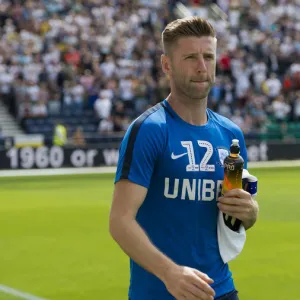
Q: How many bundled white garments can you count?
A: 1